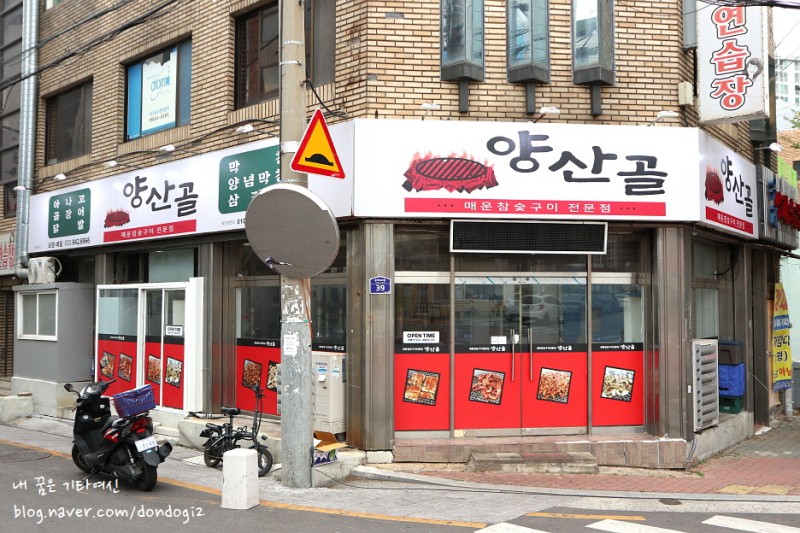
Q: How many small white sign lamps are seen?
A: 9